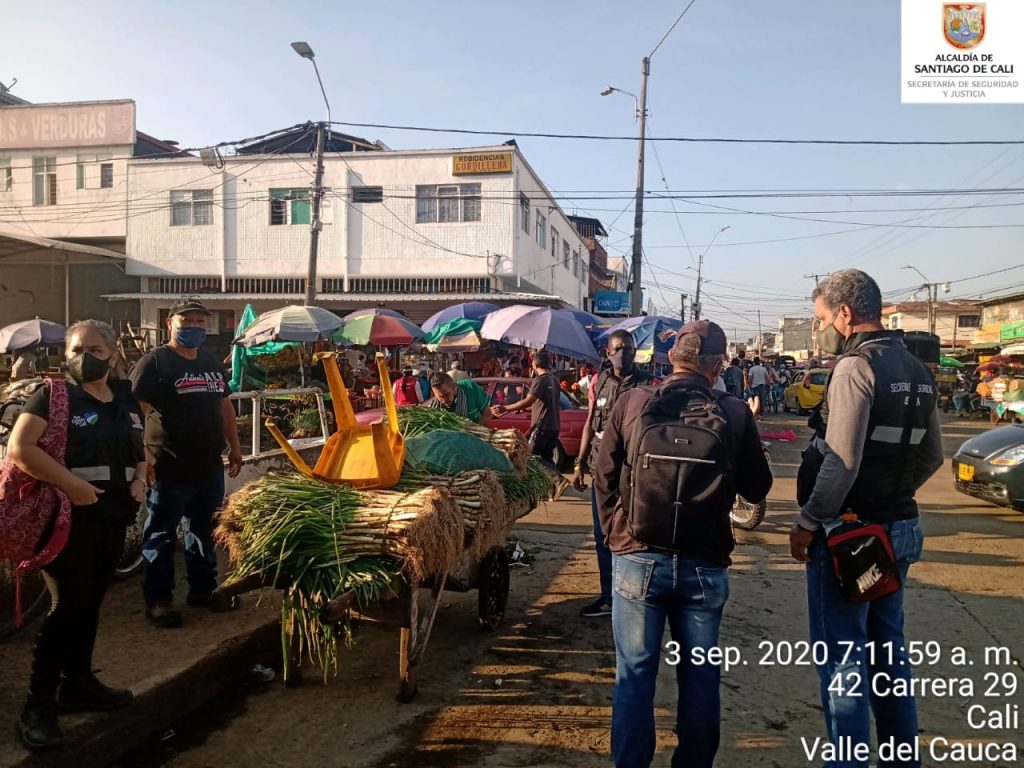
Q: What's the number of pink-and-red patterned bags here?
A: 1